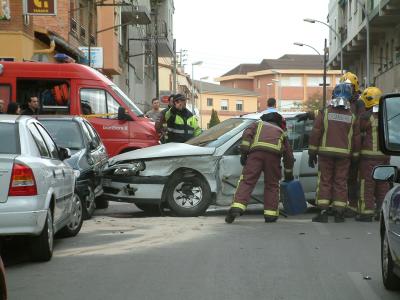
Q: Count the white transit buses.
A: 0